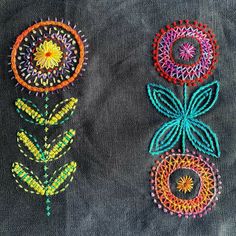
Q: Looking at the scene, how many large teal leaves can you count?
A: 4